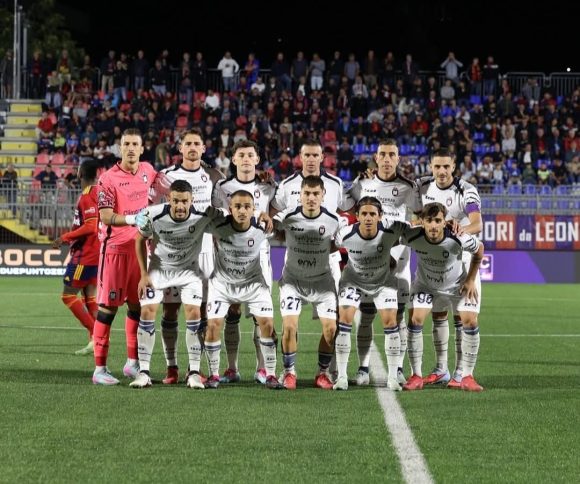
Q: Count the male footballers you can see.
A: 12